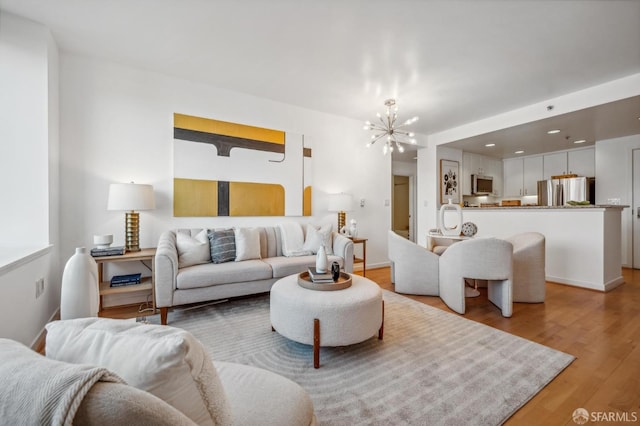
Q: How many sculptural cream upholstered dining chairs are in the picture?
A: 3